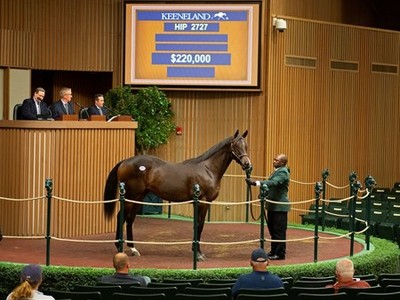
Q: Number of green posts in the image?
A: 12